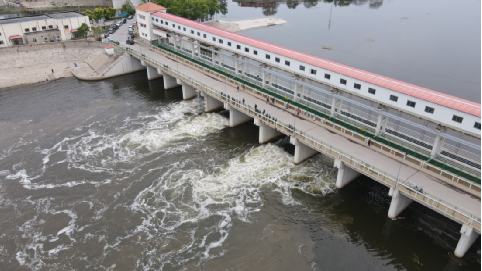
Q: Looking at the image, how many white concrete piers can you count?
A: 10